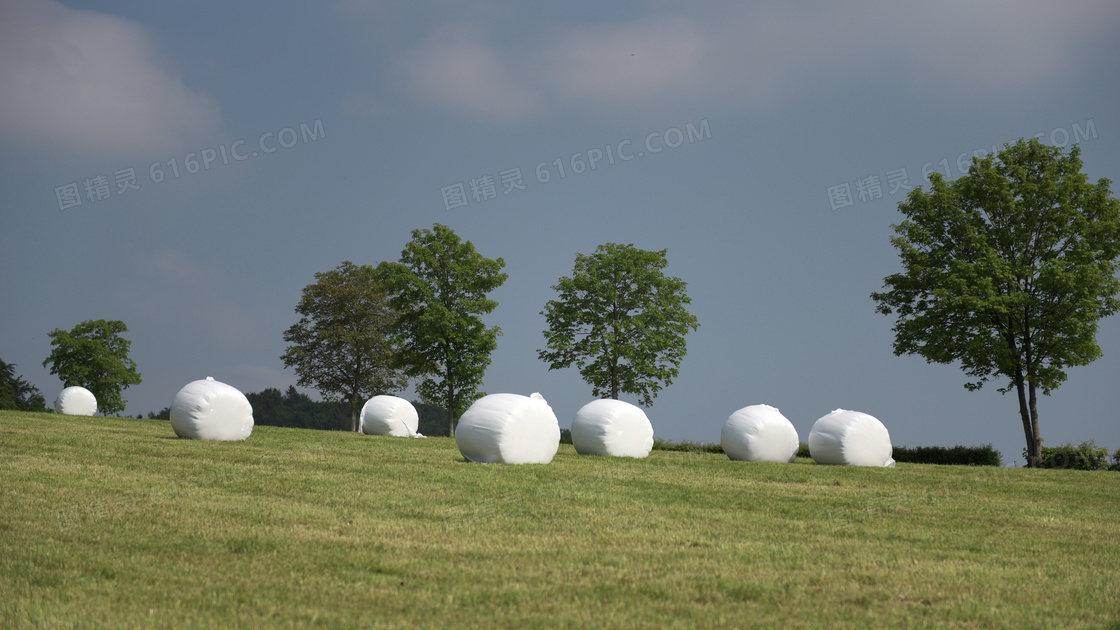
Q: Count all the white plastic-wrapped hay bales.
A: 7